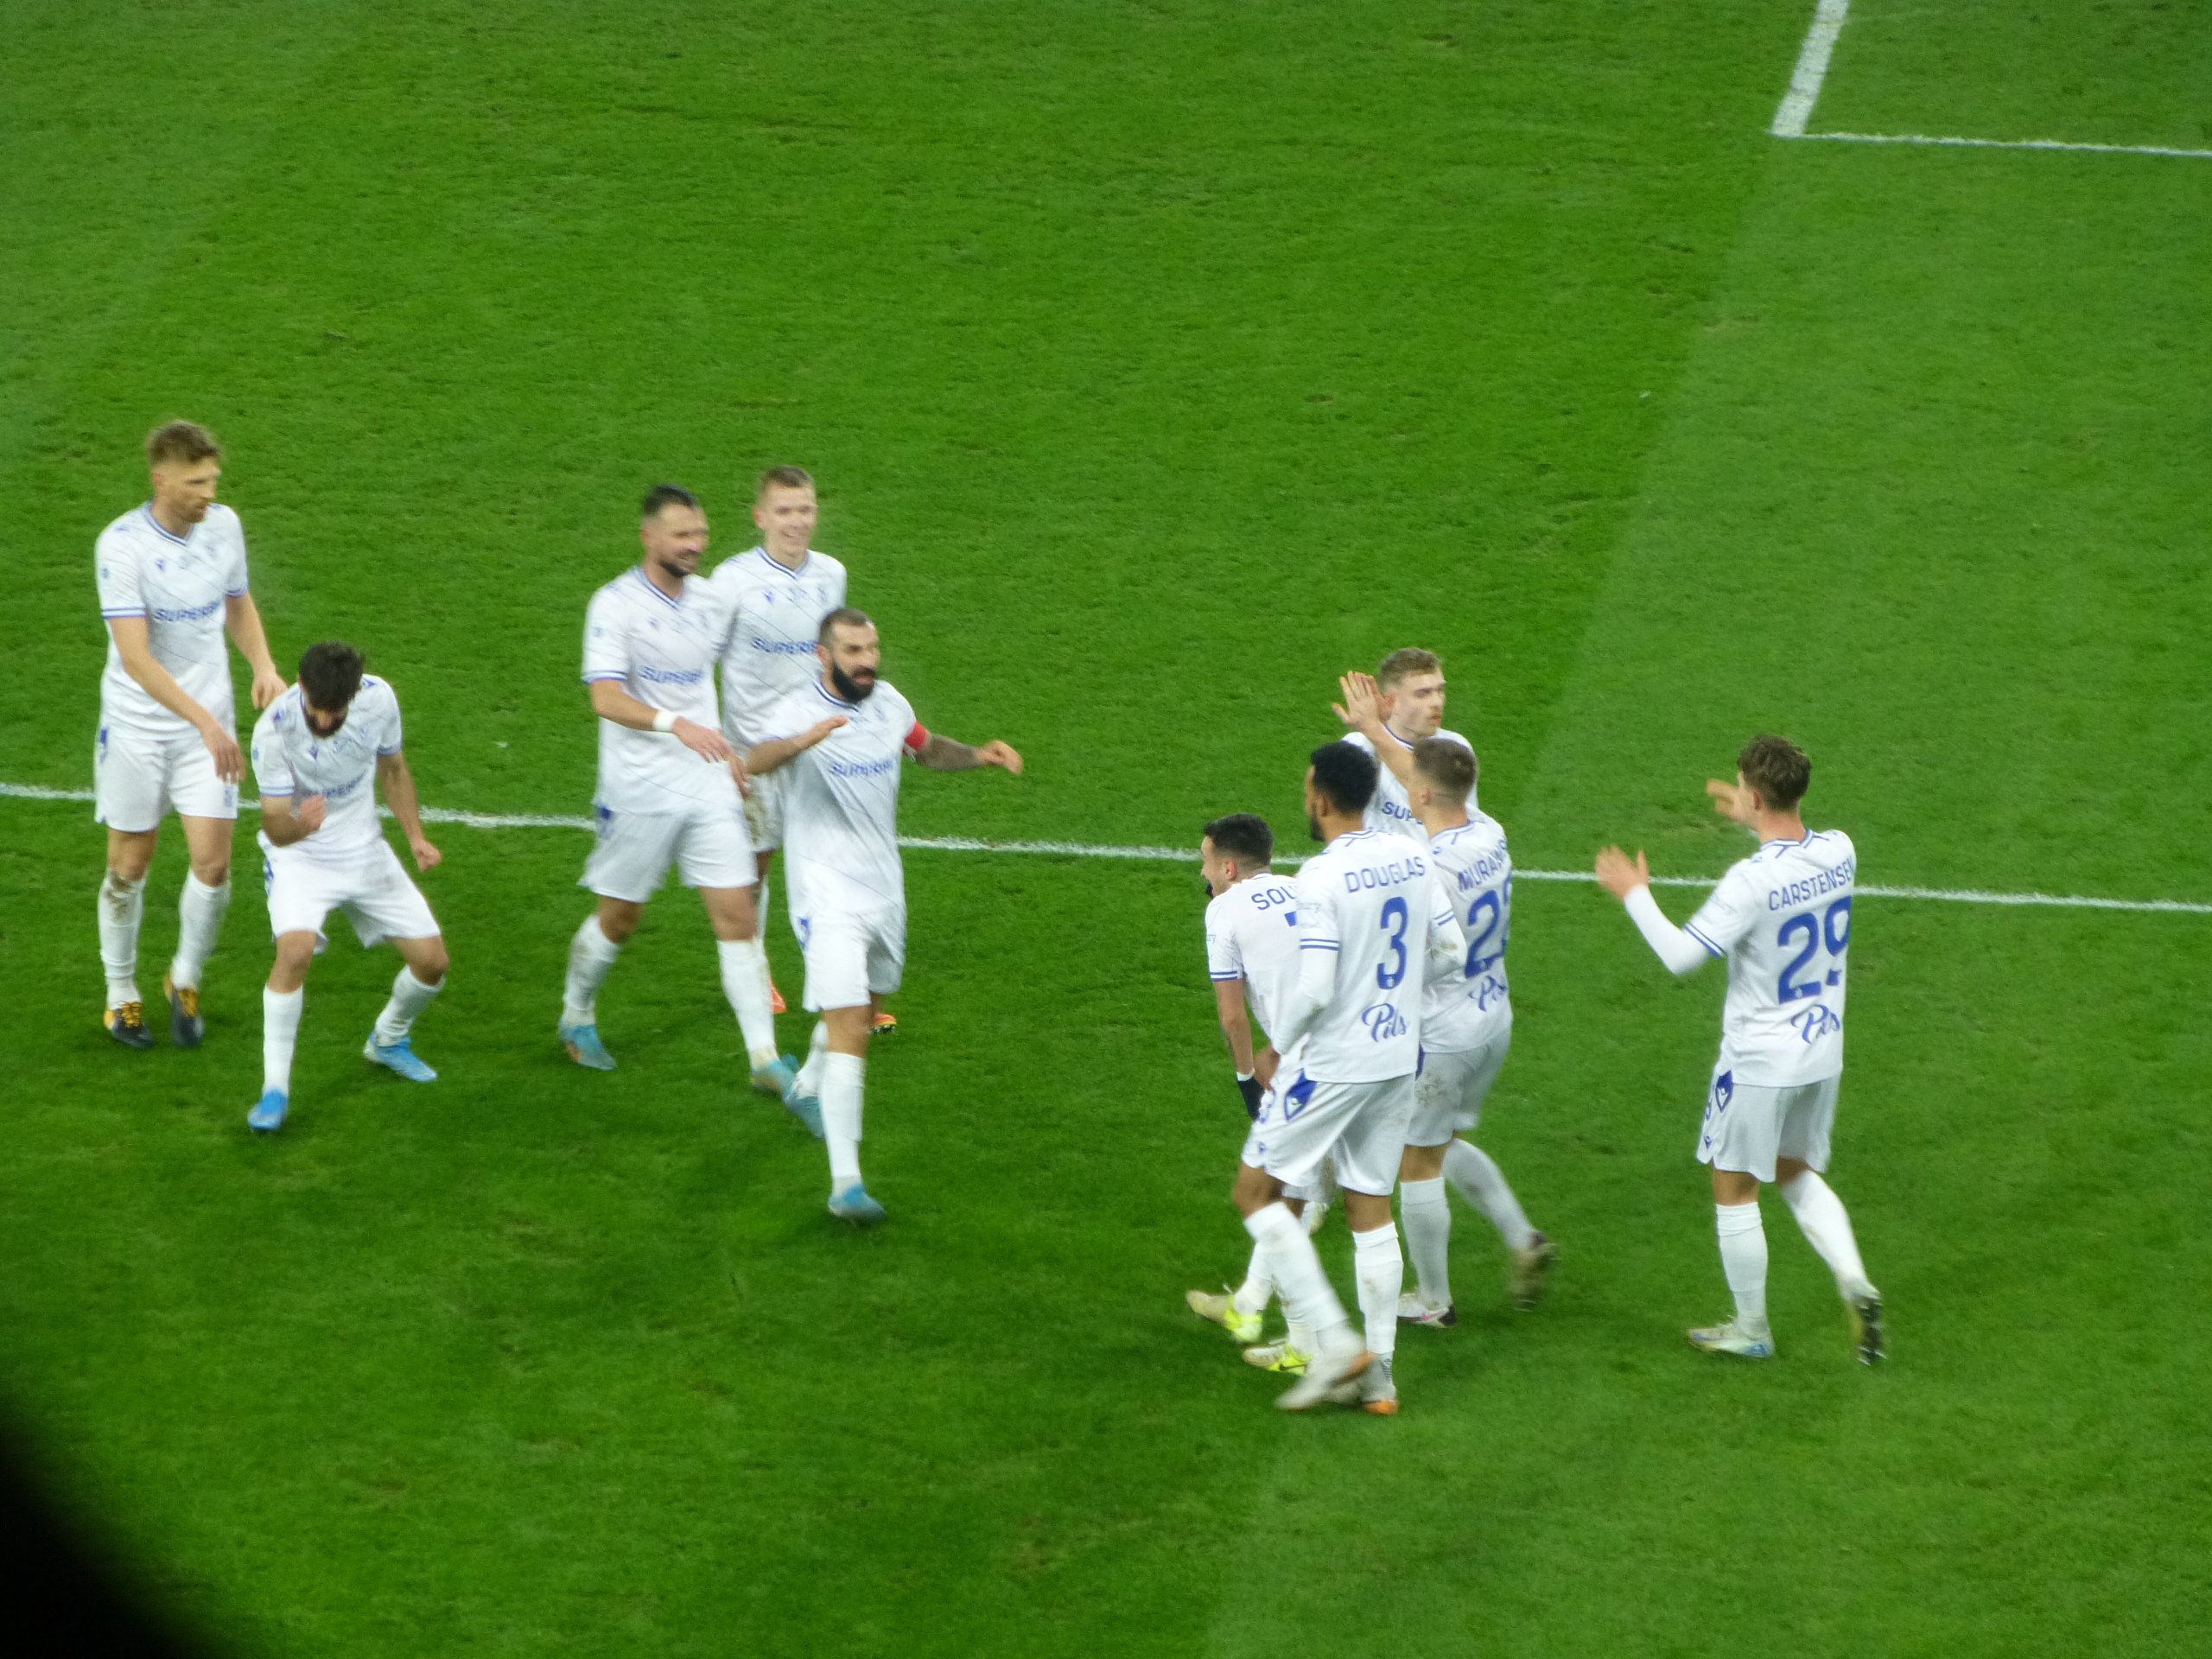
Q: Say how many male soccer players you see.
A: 10